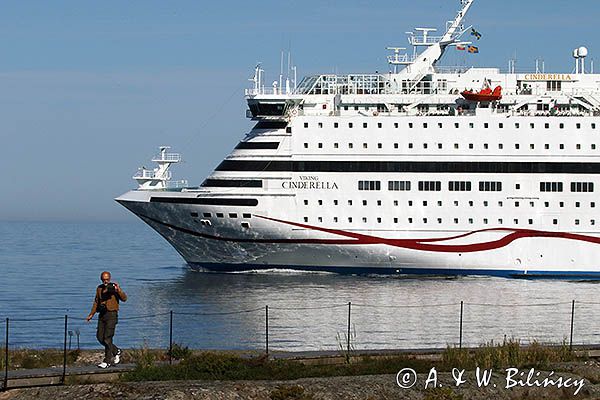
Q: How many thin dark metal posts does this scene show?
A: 7